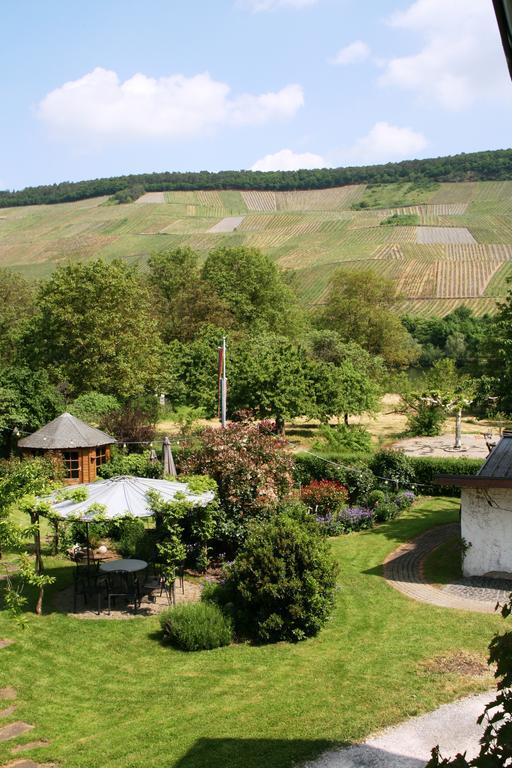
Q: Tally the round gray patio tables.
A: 1